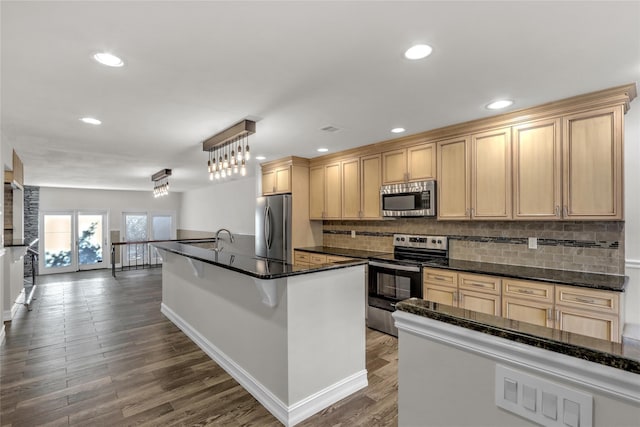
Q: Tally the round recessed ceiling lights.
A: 7